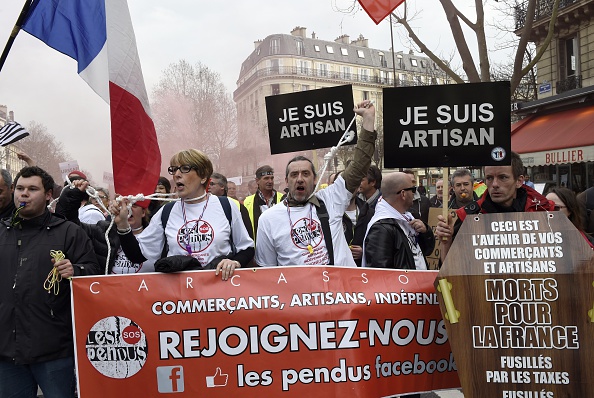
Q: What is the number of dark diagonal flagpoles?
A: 1